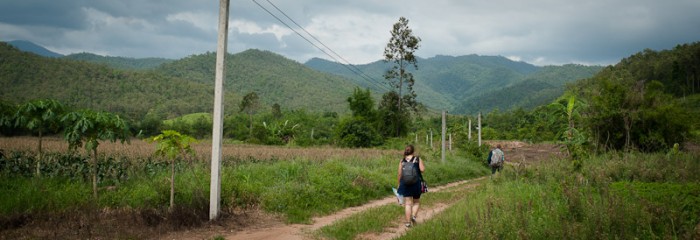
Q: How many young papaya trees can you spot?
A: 3